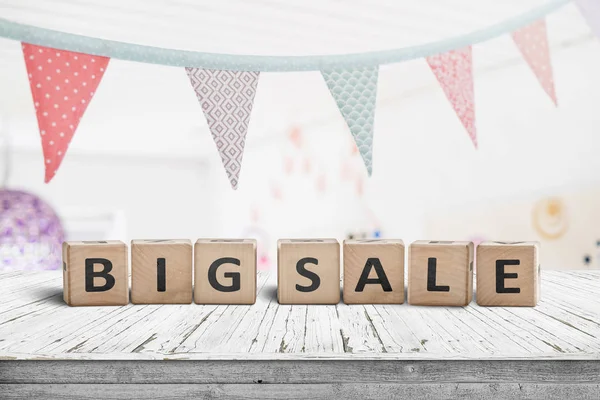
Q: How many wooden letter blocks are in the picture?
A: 7